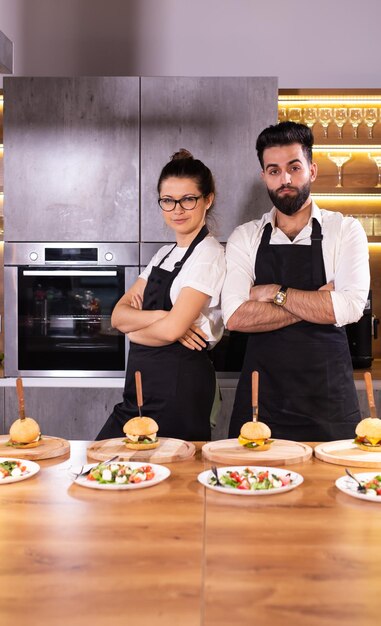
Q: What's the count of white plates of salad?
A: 4